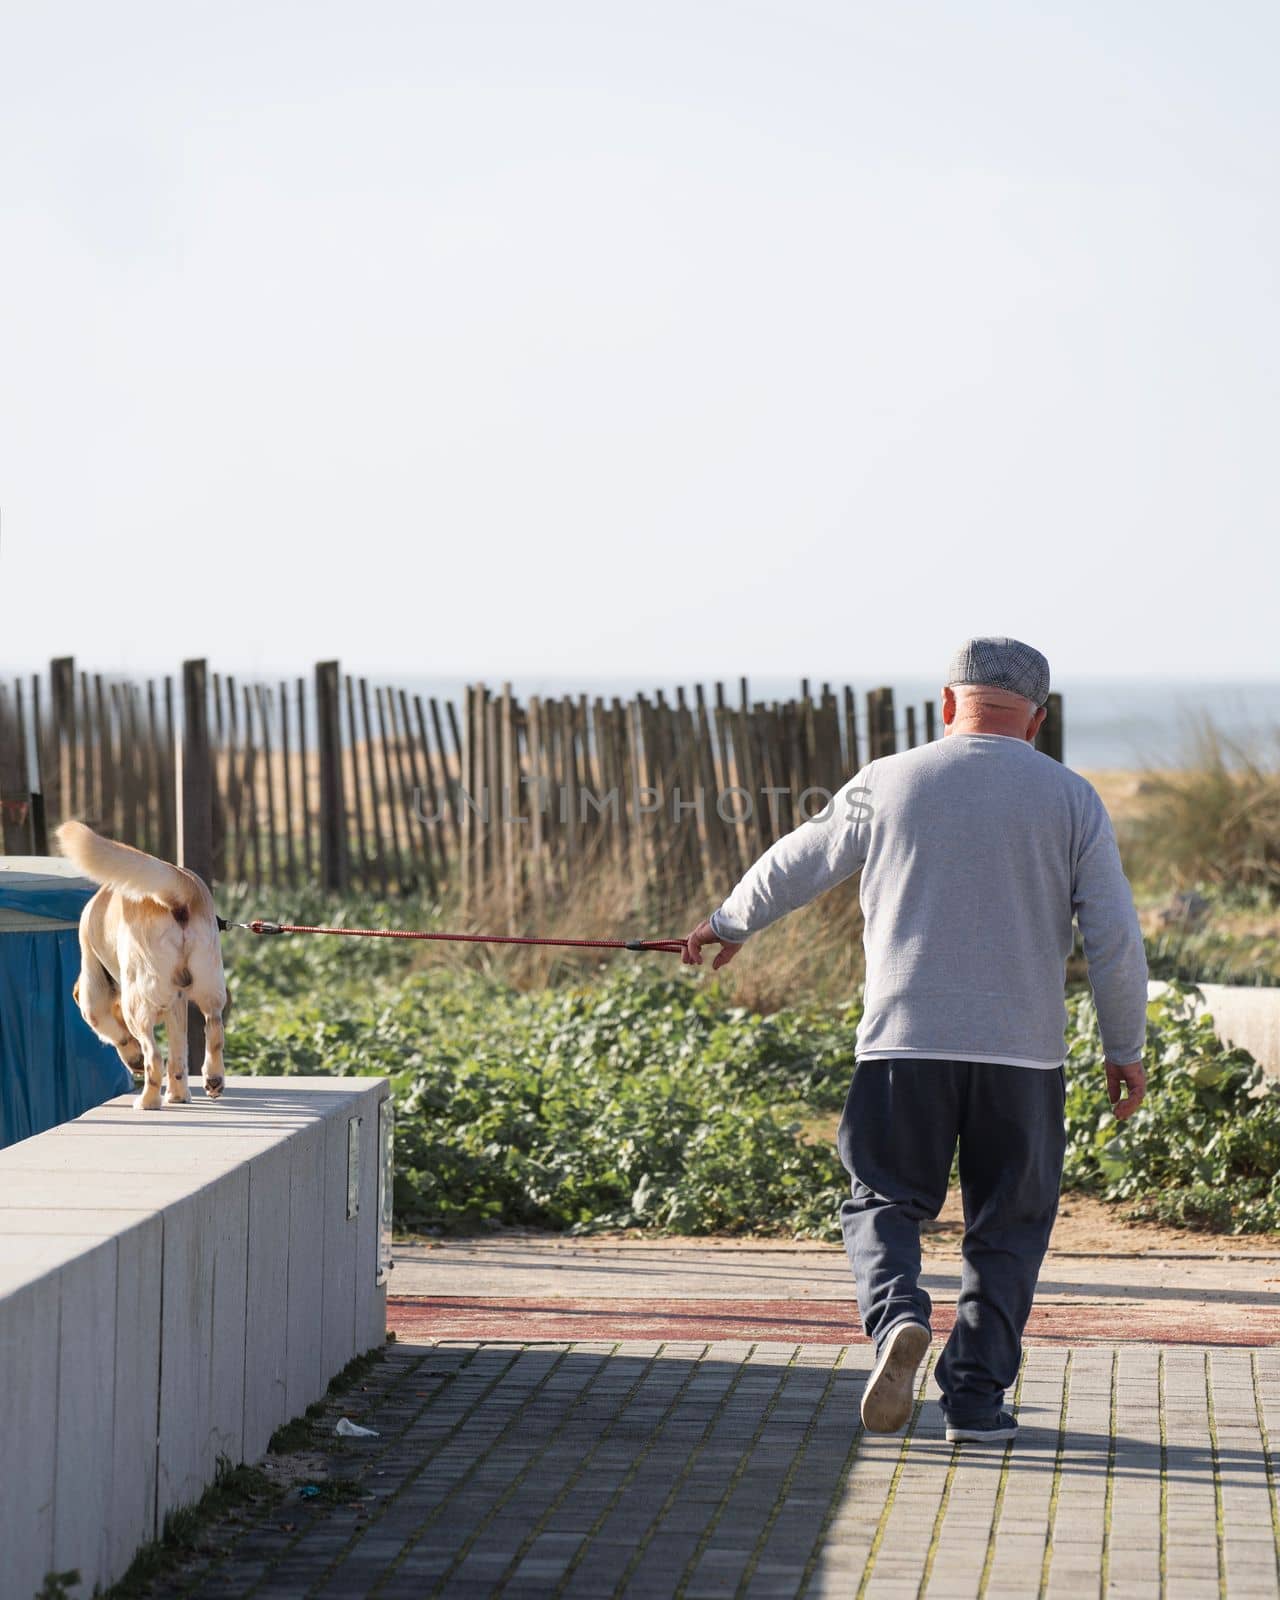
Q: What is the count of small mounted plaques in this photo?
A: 2